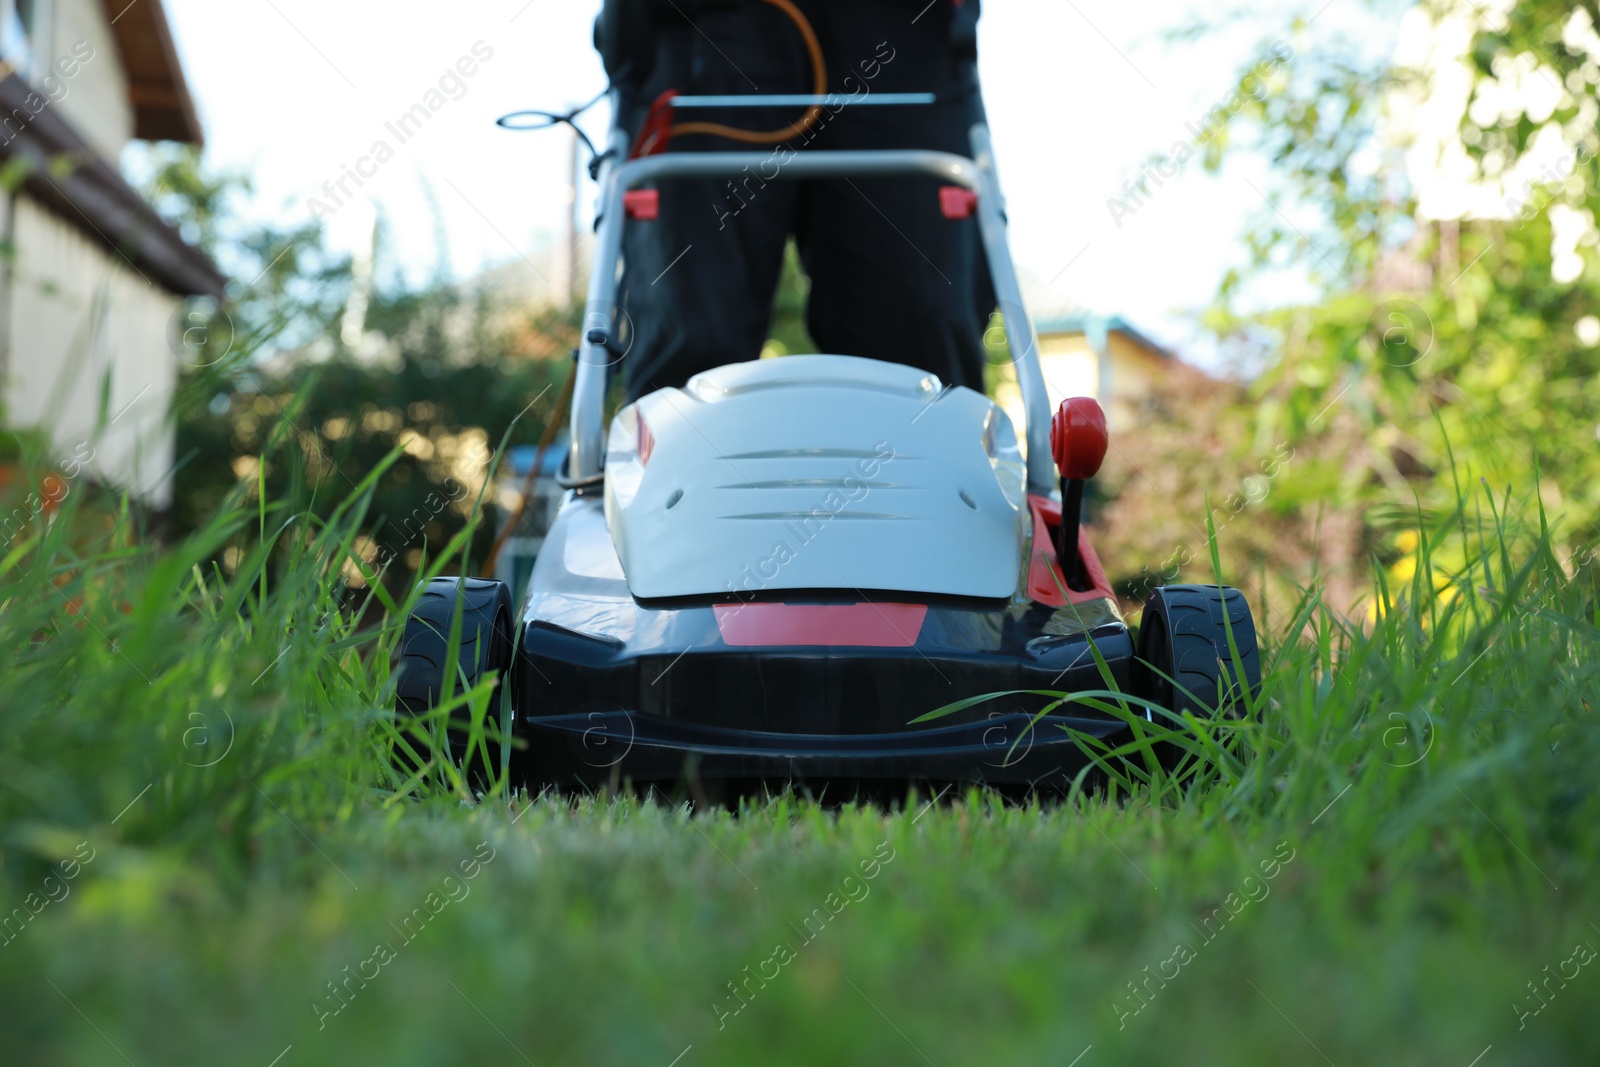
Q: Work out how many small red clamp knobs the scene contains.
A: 2